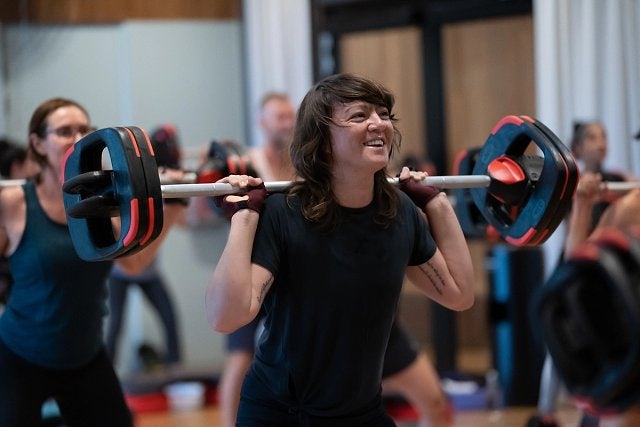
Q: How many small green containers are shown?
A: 0